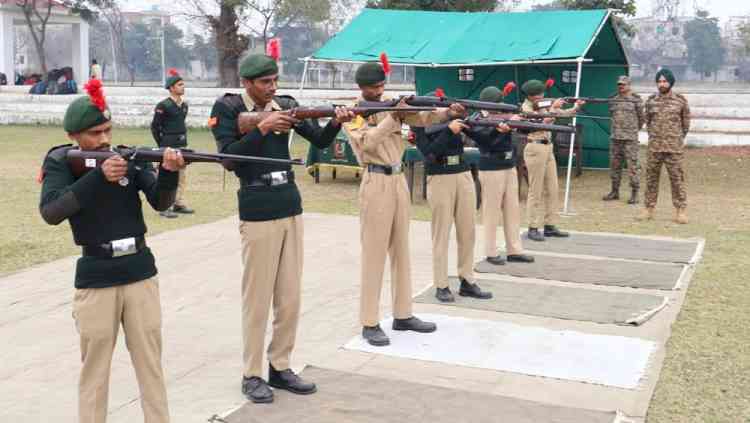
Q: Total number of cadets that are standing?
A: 7